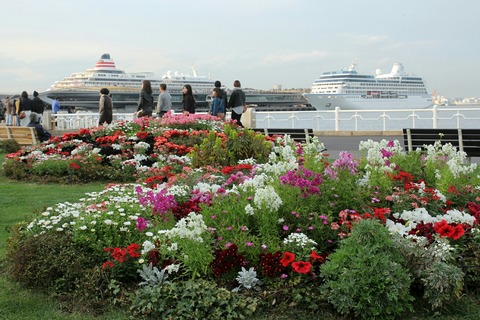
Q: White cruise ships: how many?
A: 2